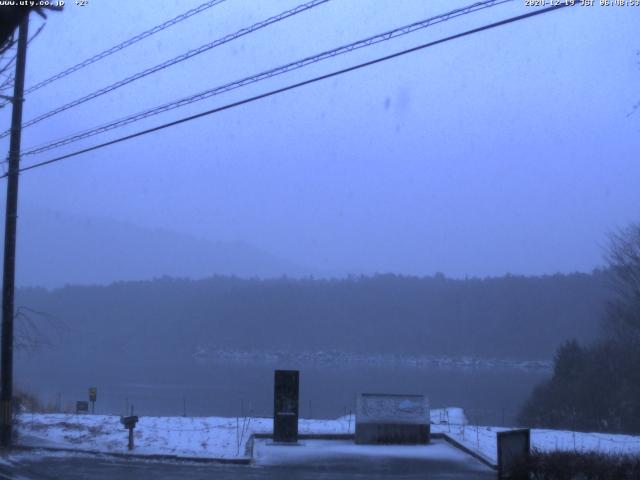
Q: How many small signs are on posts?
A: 2